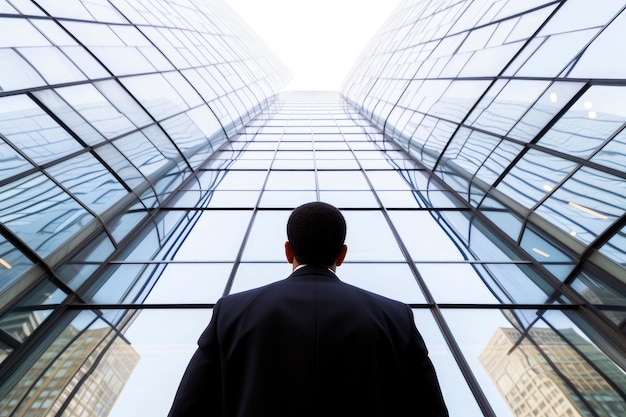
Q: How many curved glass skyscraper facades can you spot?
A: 2